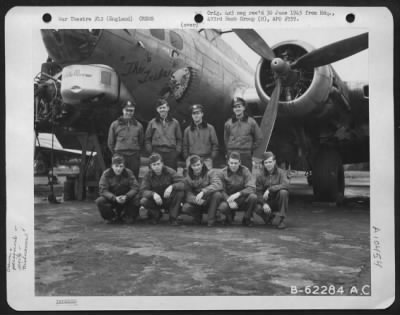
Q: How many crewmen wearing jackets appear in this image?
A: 9